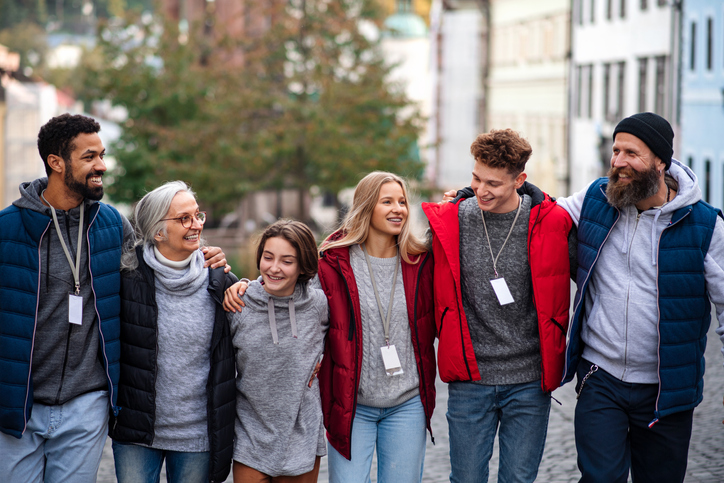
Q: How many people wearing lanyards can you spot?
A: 3